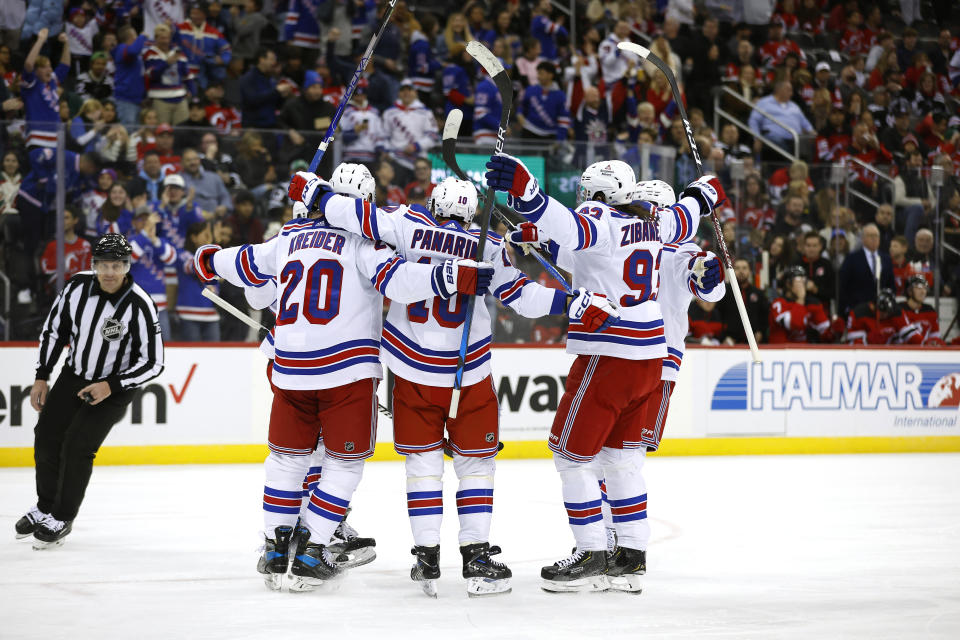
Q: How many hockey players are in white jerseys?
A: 5